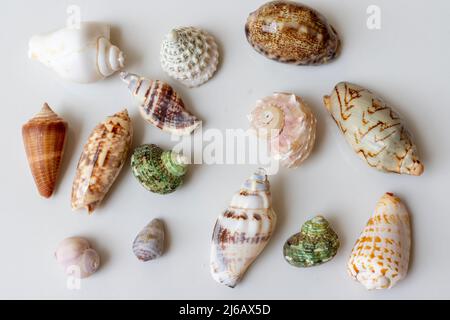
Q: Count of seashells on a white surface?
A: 14